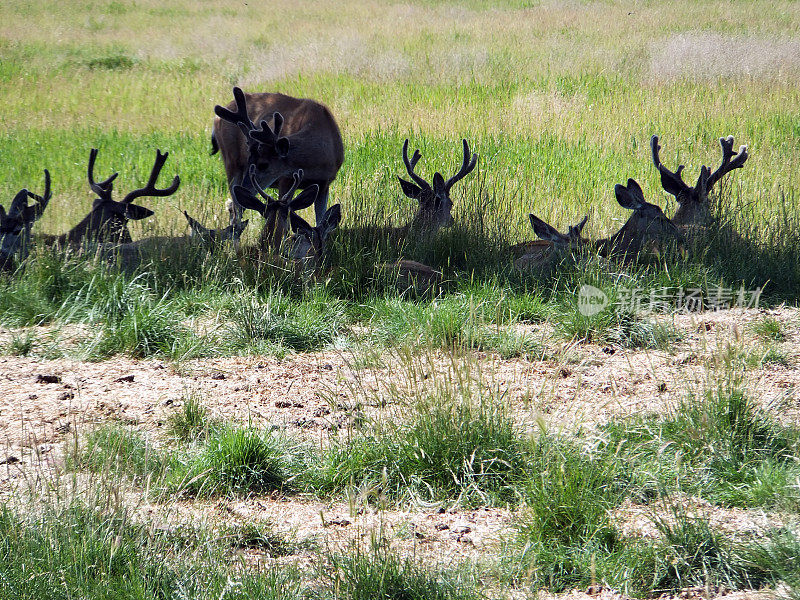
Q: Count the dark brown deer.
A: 10